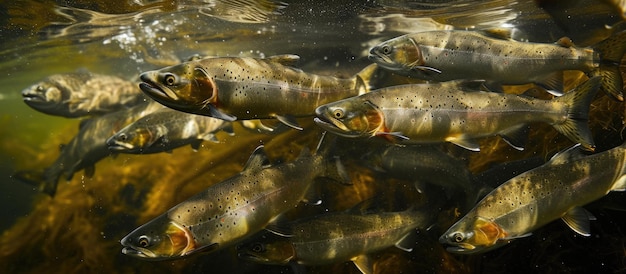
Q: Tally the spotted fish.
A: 6